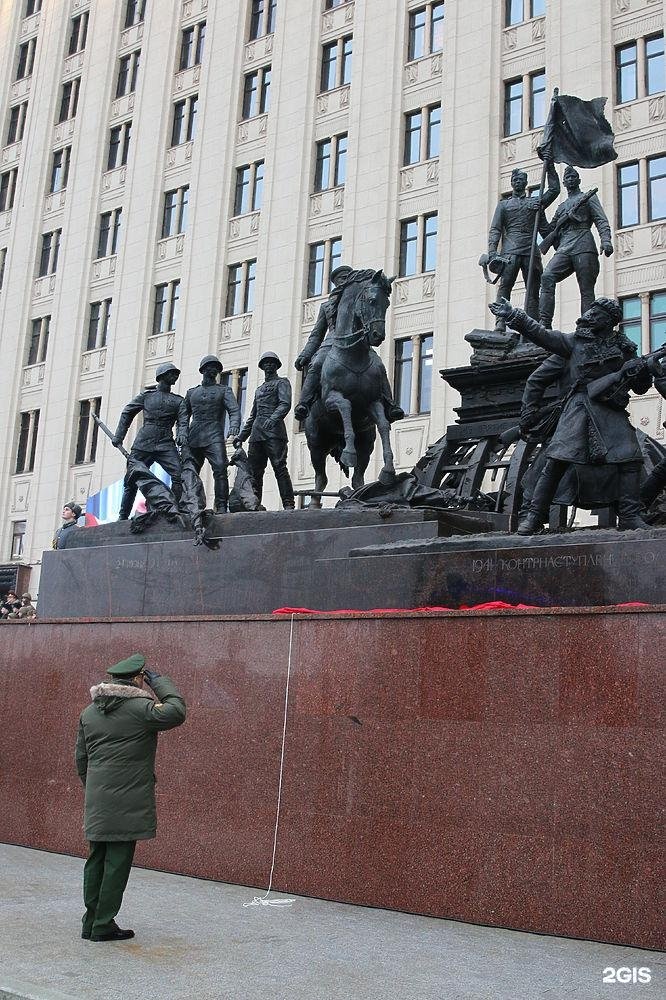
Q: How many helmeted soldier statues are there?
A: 3